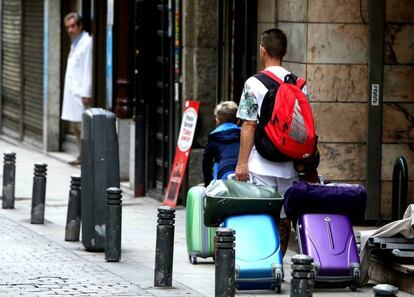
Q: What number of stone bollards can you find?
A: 8